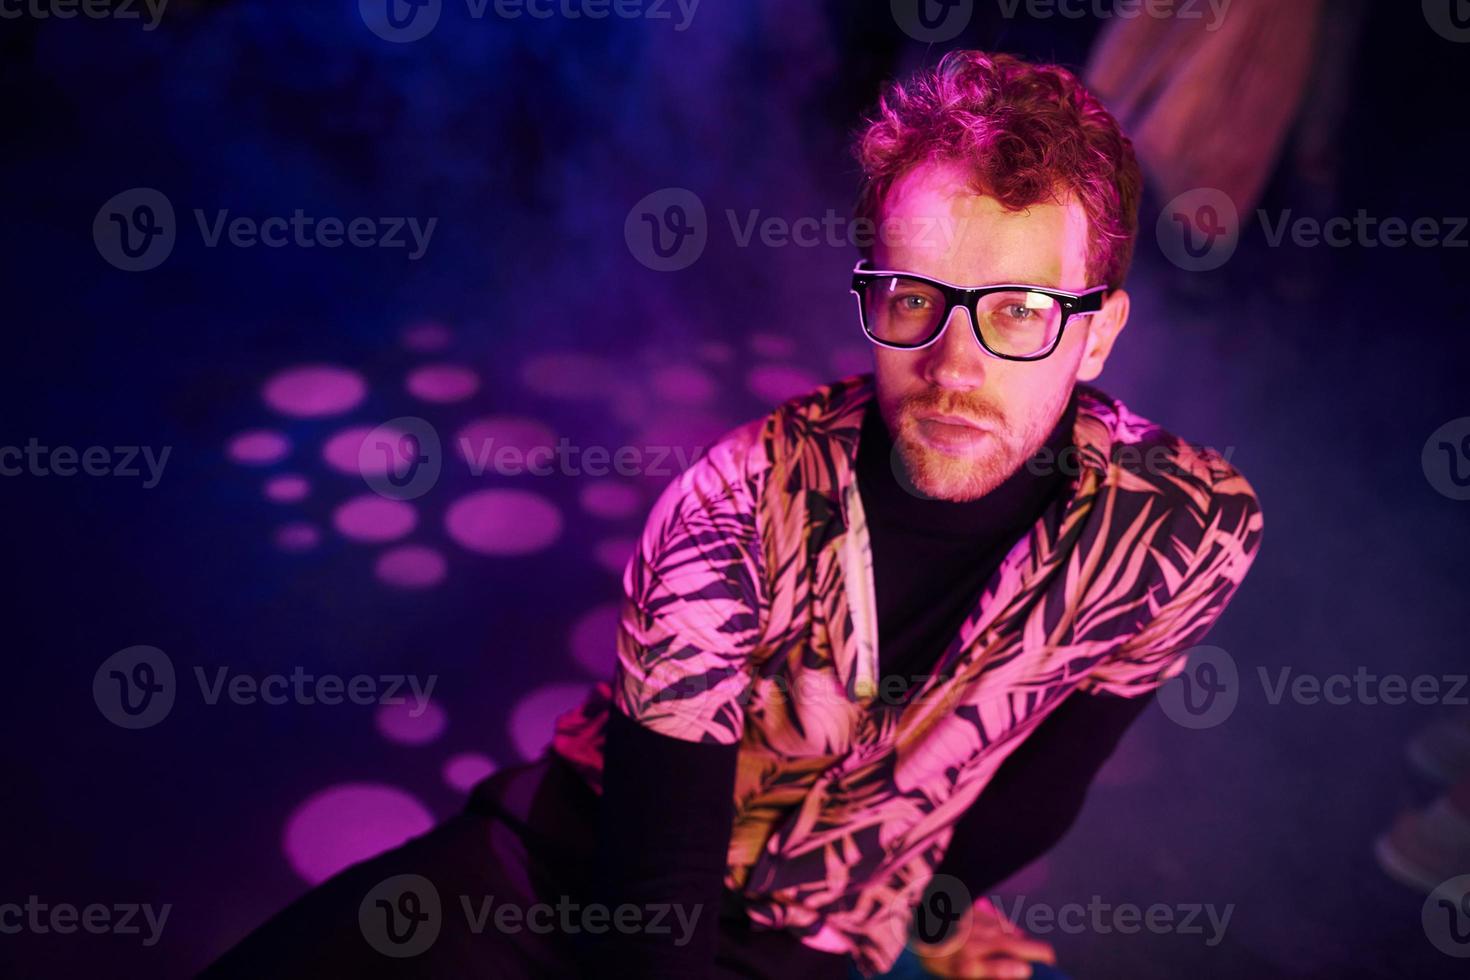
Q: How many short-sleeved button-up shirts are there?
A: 1